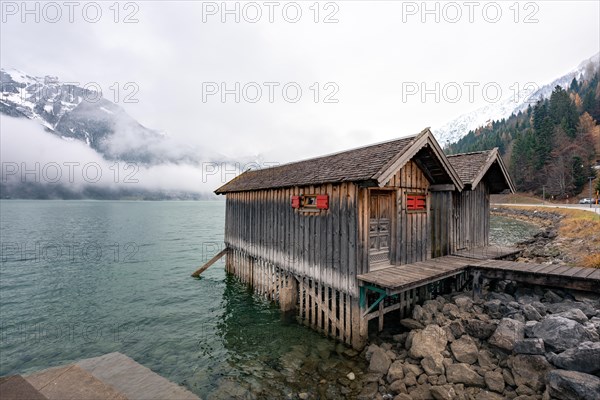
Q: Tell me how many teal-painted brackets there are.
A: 1